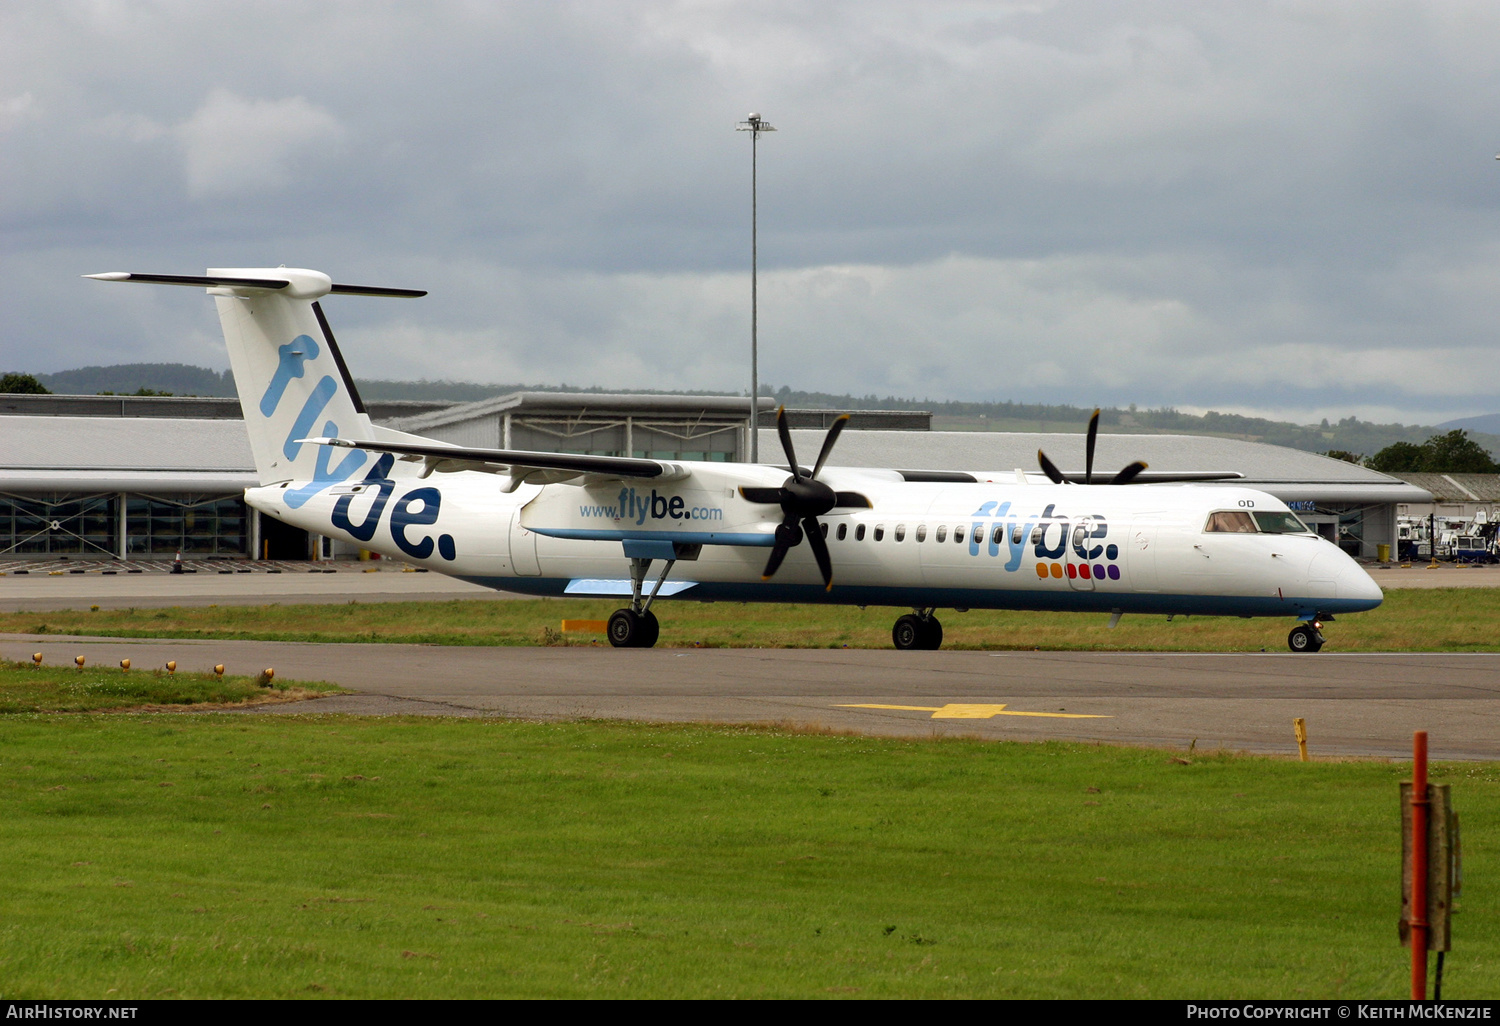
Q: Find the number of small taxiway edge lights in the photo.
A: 6